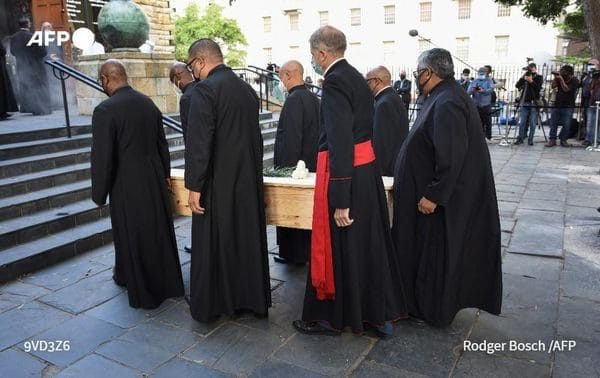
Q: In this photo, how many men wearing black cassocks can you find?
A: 7